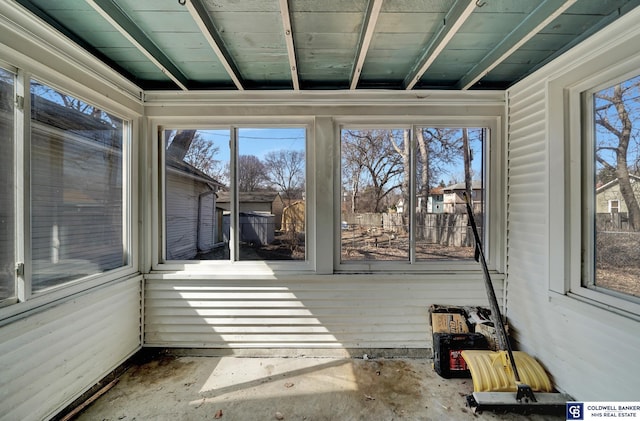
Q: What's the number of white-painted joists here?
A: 6